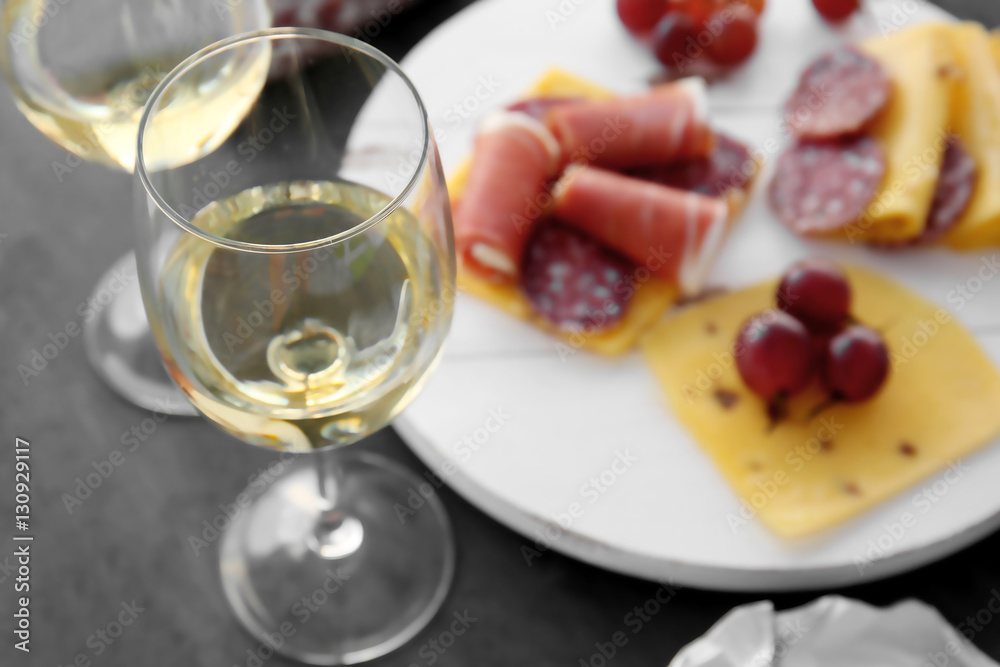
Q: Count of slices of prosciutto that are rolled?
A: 3